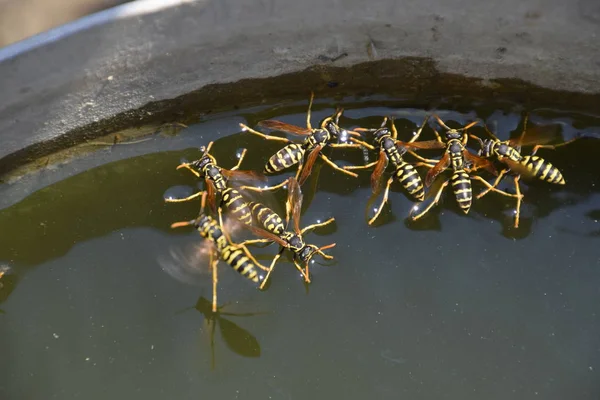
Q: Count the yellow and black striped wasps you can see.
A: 7